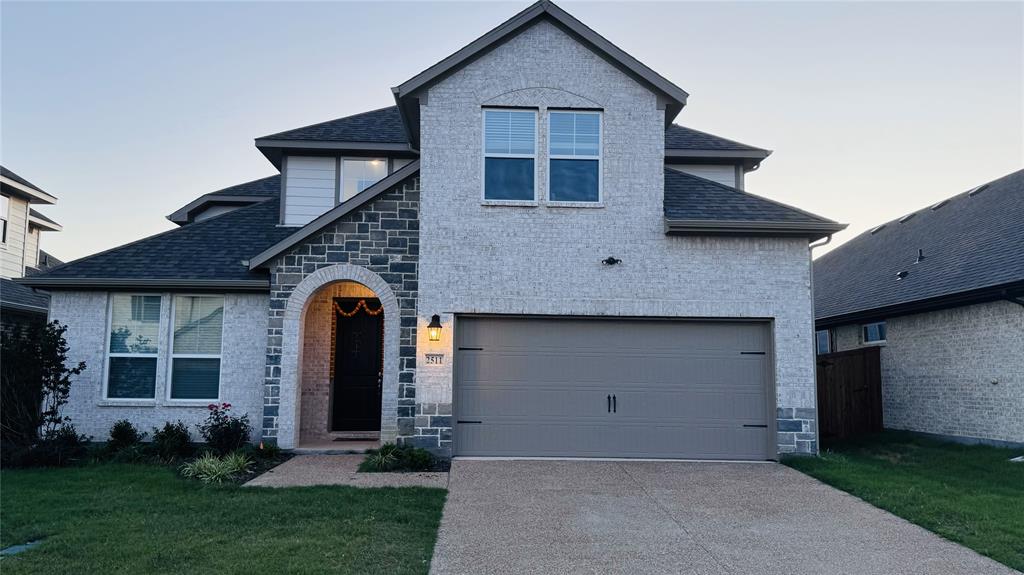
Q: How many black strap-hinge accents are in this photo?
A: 4